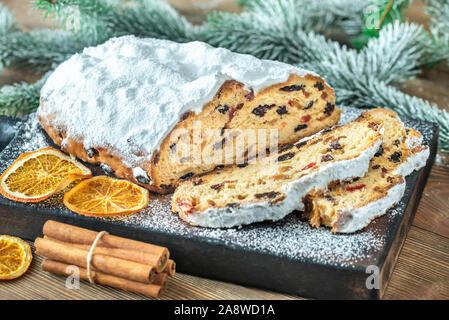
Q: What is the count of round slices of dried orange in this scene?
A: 3